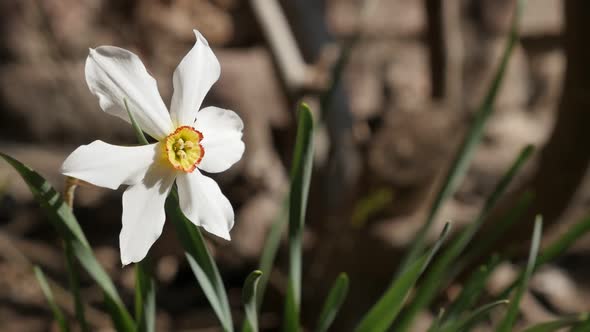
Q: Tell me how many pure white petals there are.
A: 6